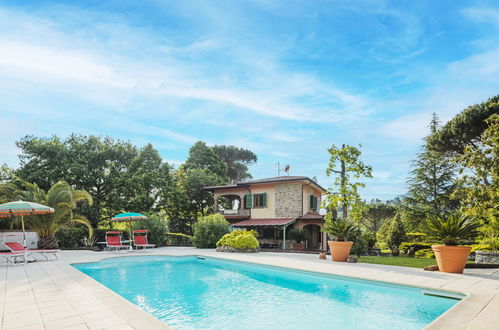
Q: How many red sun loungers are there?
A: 4